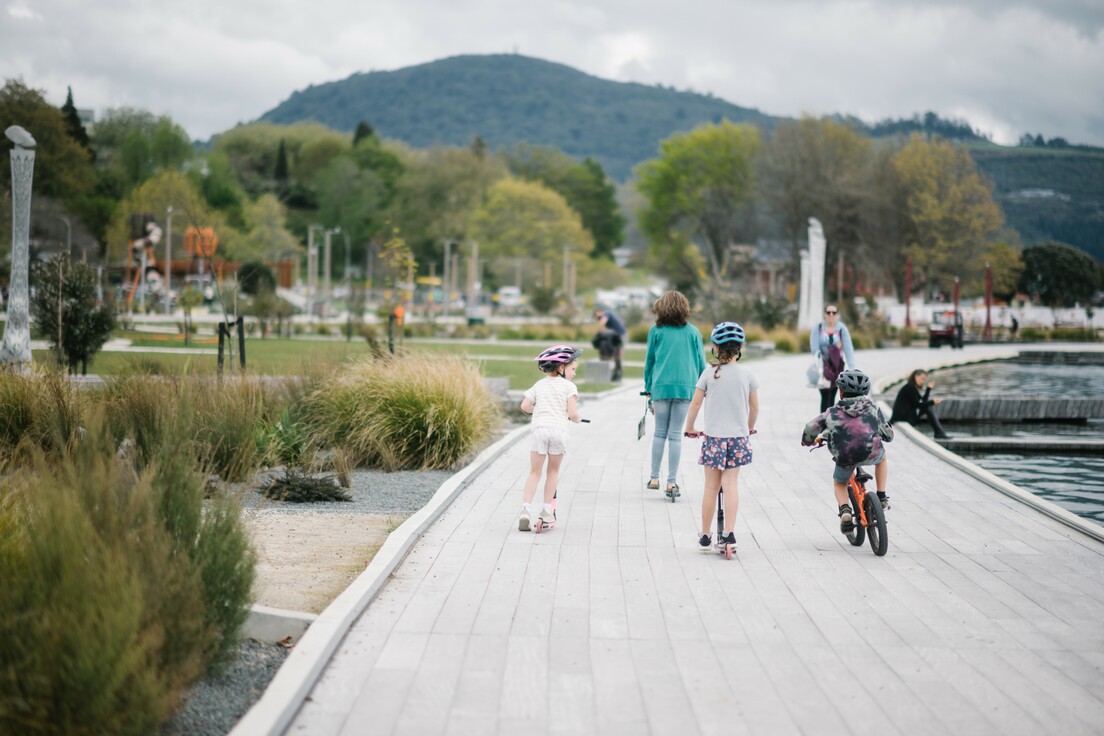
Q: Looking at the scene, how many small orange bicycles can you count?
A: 1